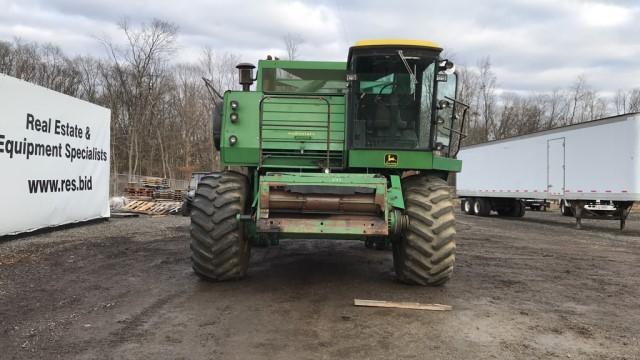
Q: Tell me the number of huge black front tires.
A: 2